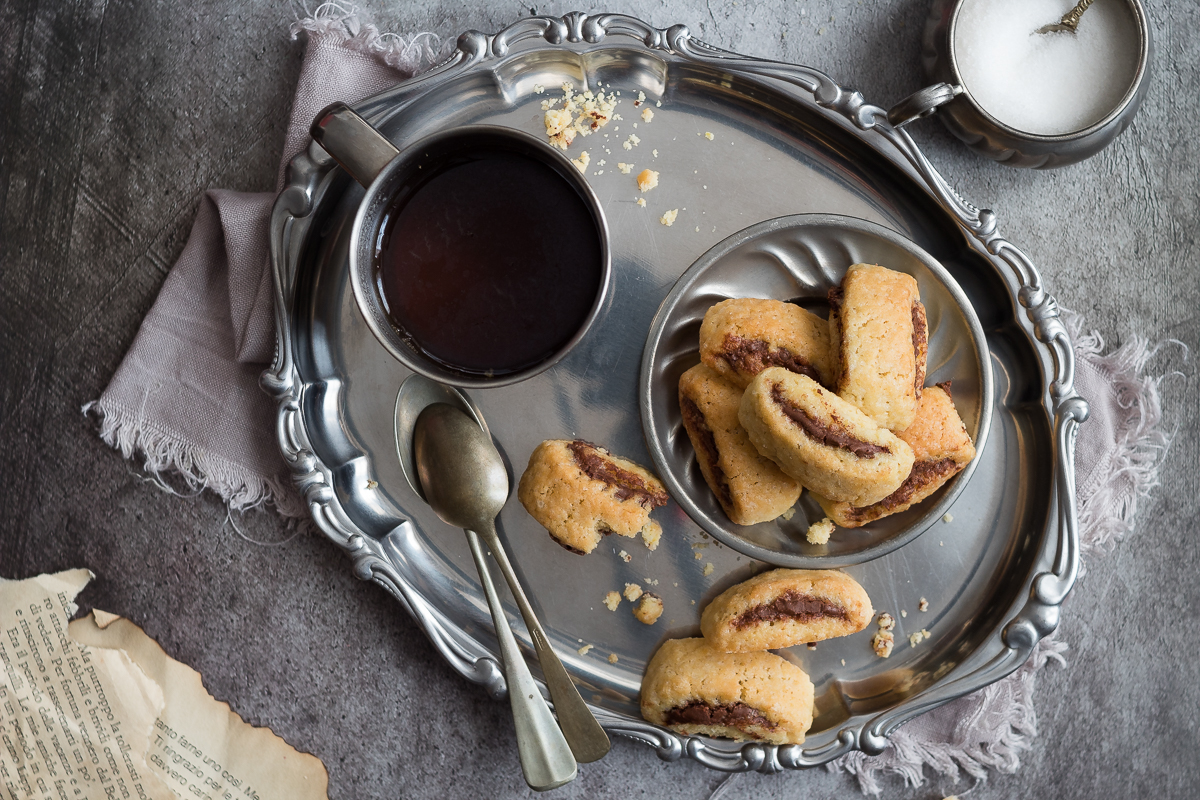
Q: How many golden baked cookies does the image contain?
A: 8